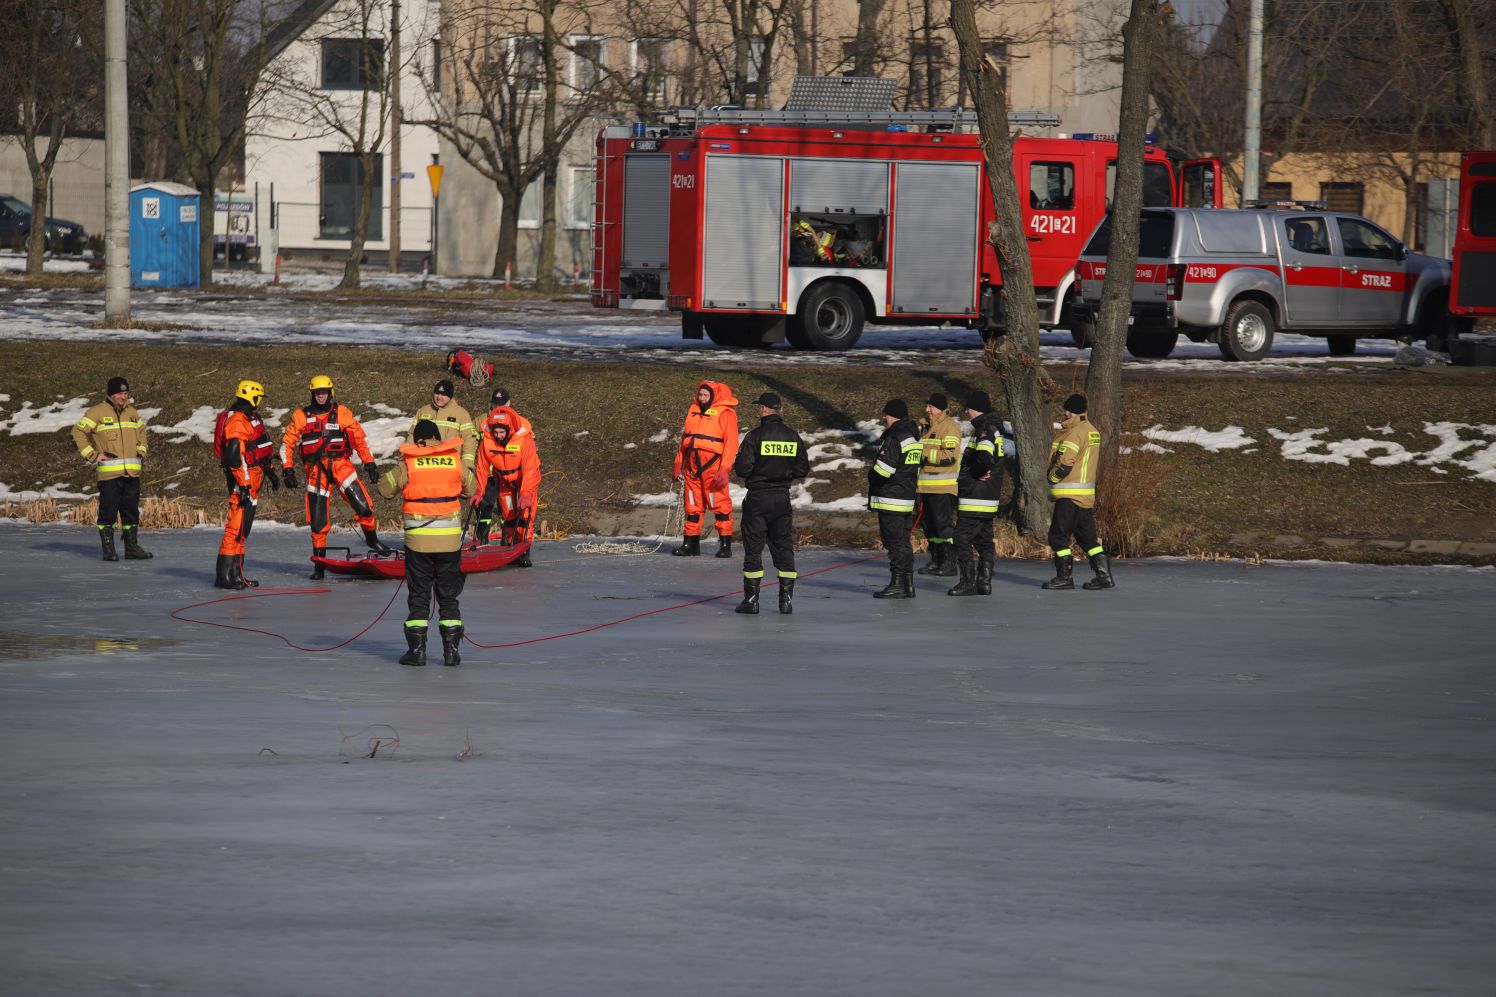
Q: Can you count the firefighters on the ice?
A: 13